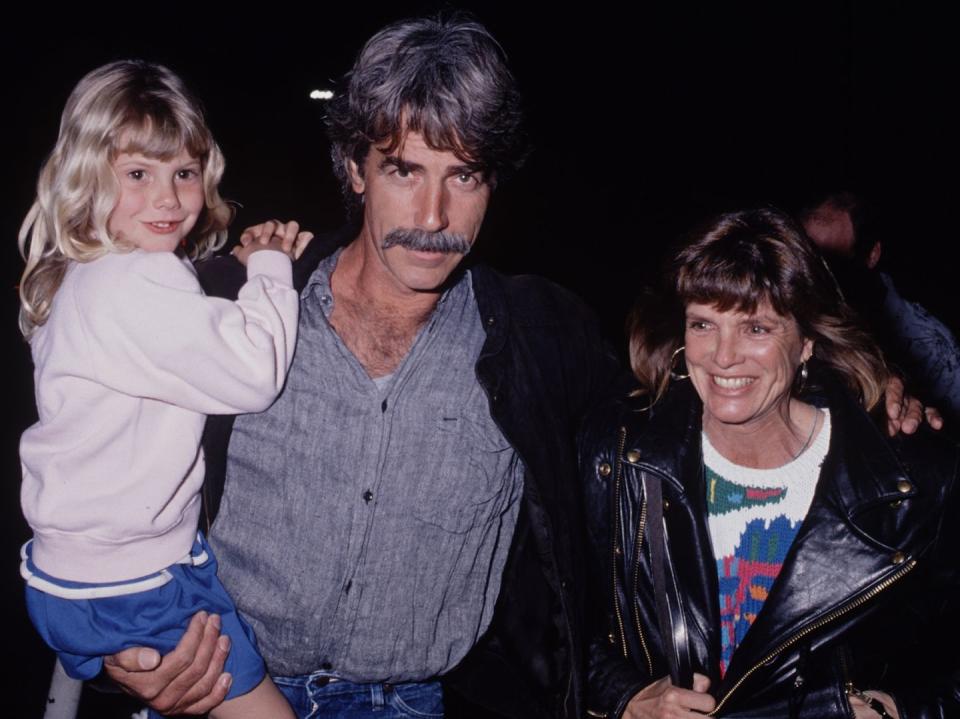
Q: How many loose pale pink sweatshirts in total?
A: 1